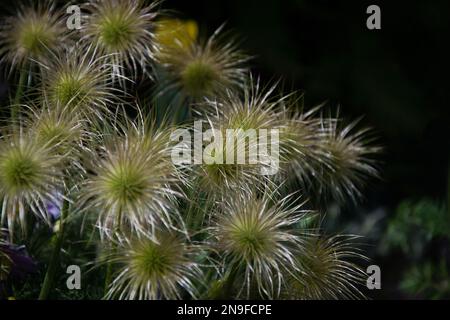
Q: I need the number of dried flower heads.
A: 14